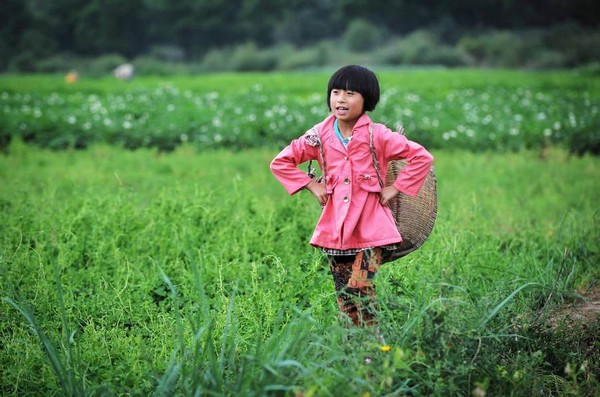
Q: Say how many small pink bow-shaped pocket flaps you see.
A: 2